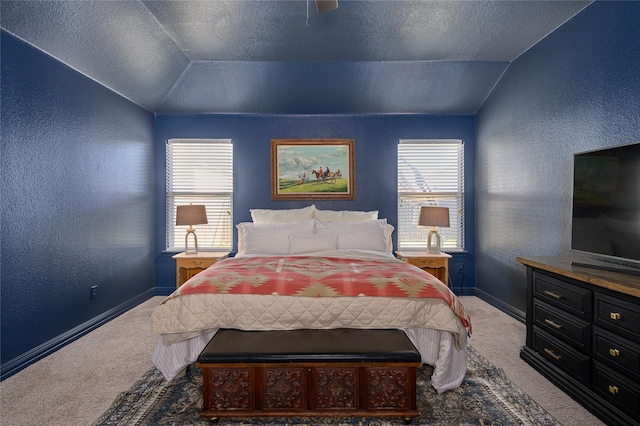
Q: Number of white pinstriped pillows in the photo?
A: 2